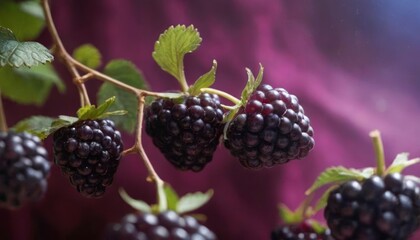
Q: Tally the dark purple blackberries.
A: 7